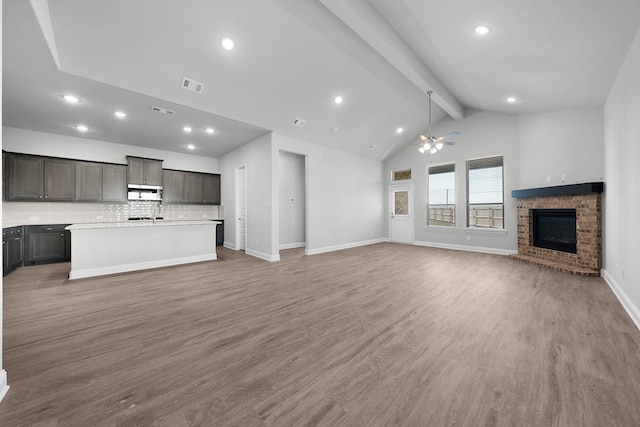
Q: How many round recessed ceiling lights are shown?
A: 11